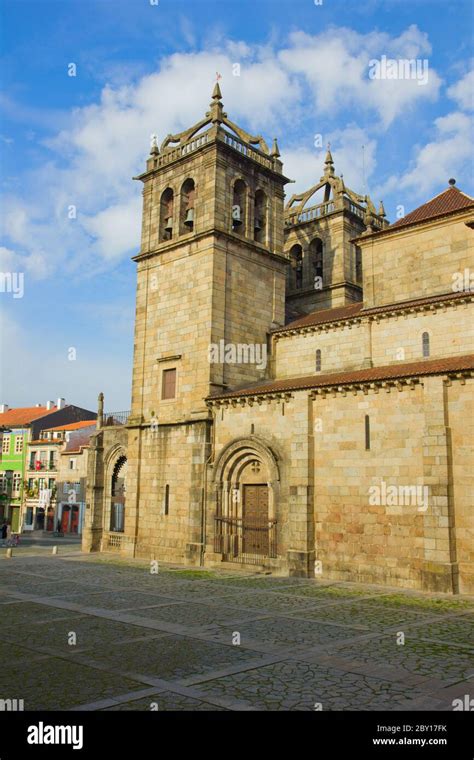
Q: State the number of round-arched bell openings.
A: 6